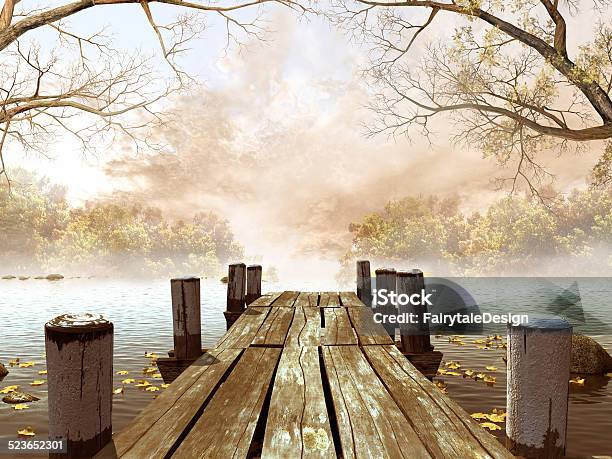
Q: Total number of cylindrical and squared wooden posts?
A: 8